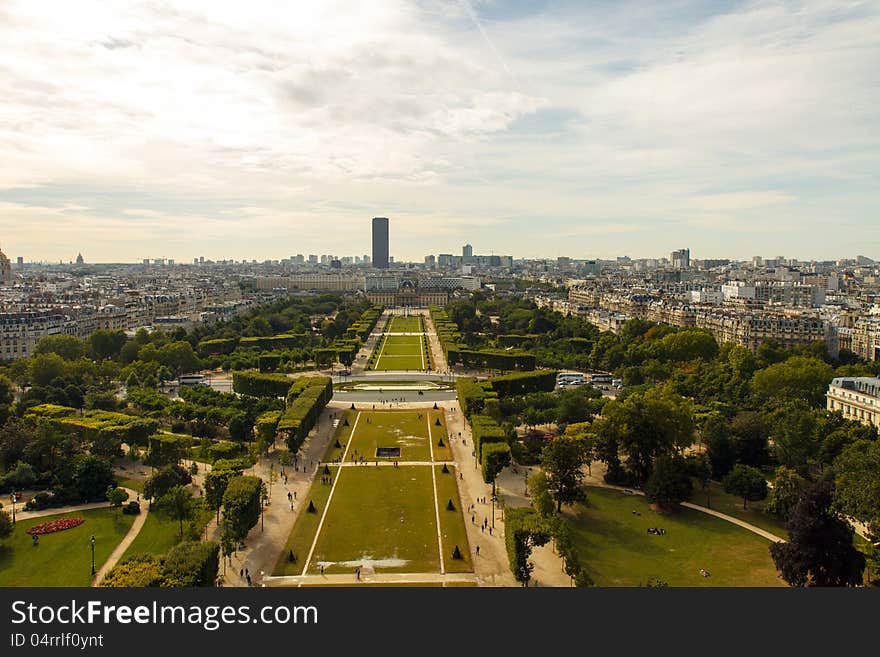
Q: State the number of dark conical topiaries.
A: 12